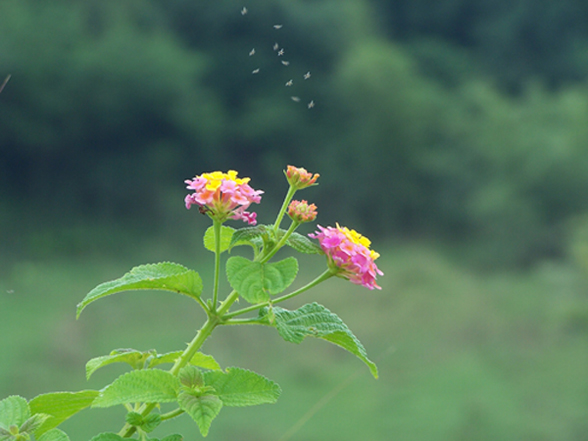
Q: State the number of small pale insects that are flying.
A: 11